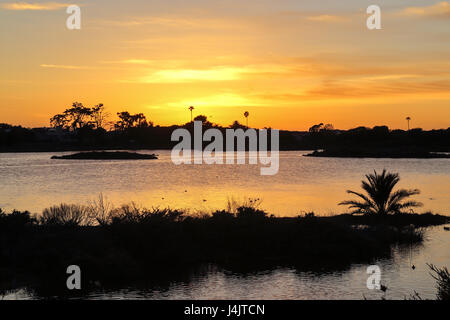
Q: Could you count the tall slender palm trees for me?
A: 3